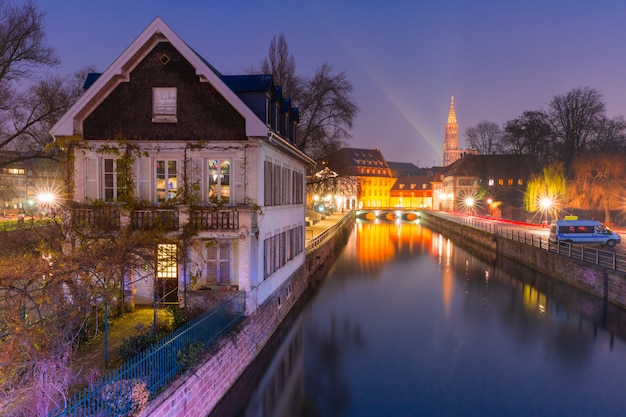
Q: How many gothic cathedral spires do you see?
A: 1